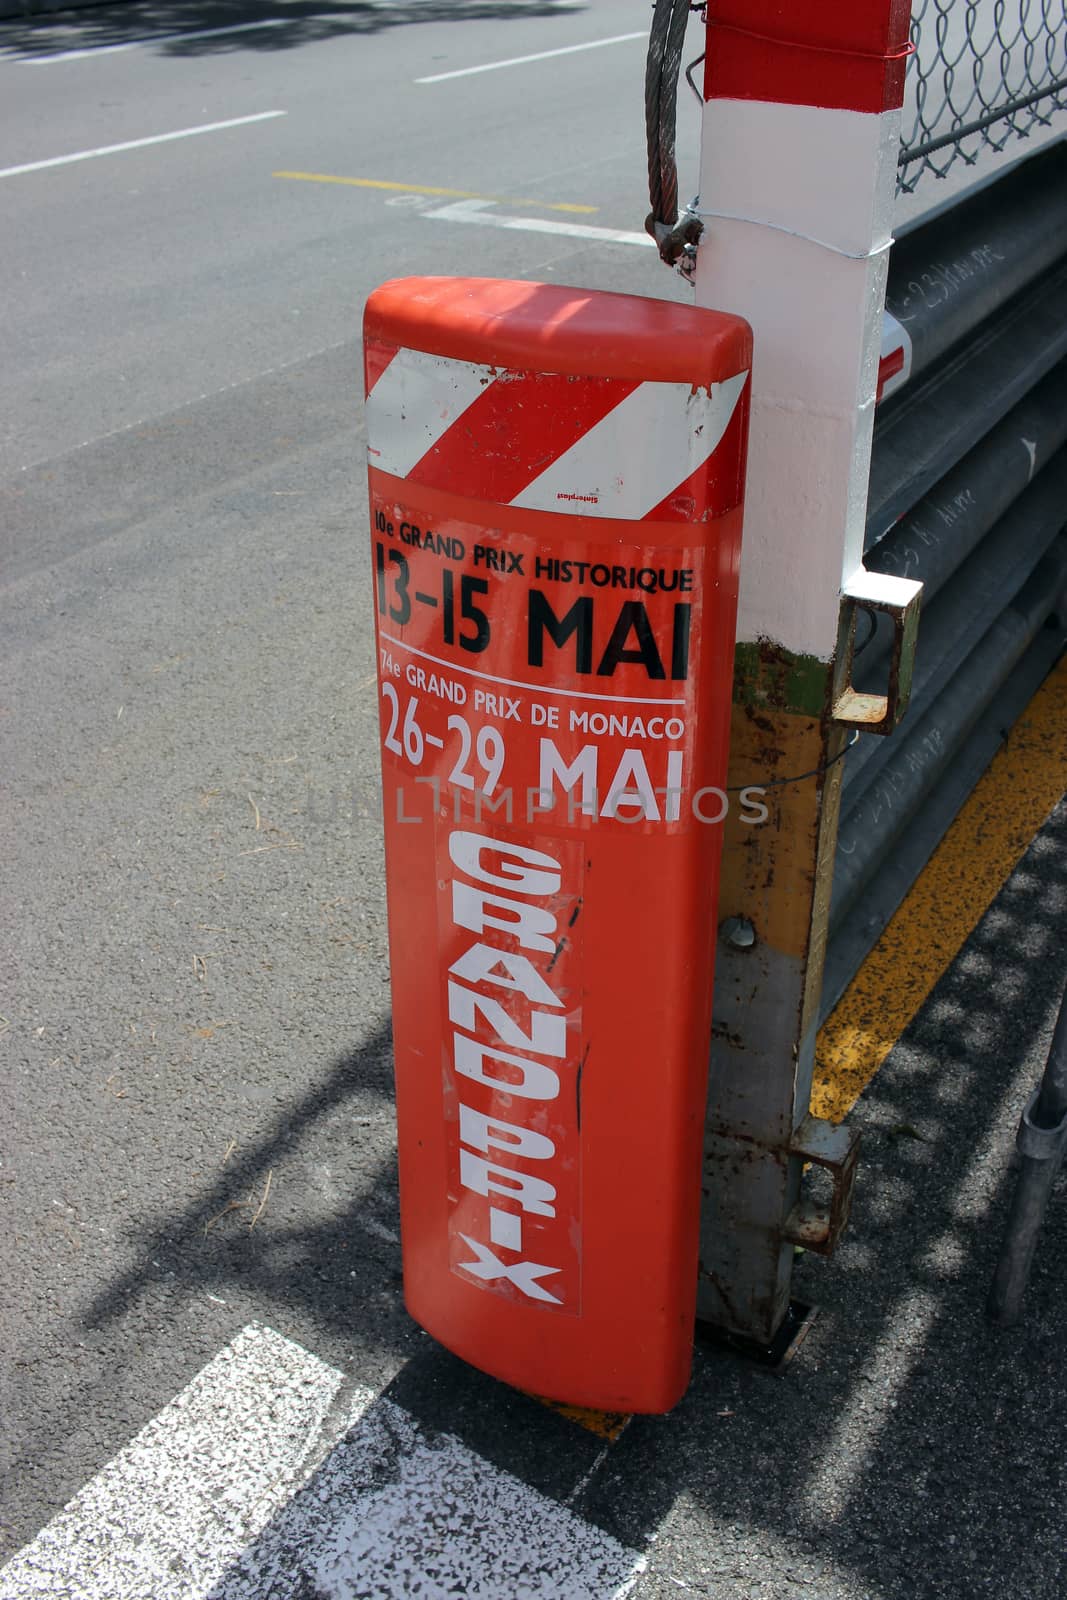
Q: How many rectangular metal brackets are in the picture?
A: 2